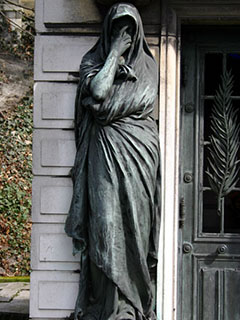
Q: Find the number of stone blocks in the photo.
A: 7